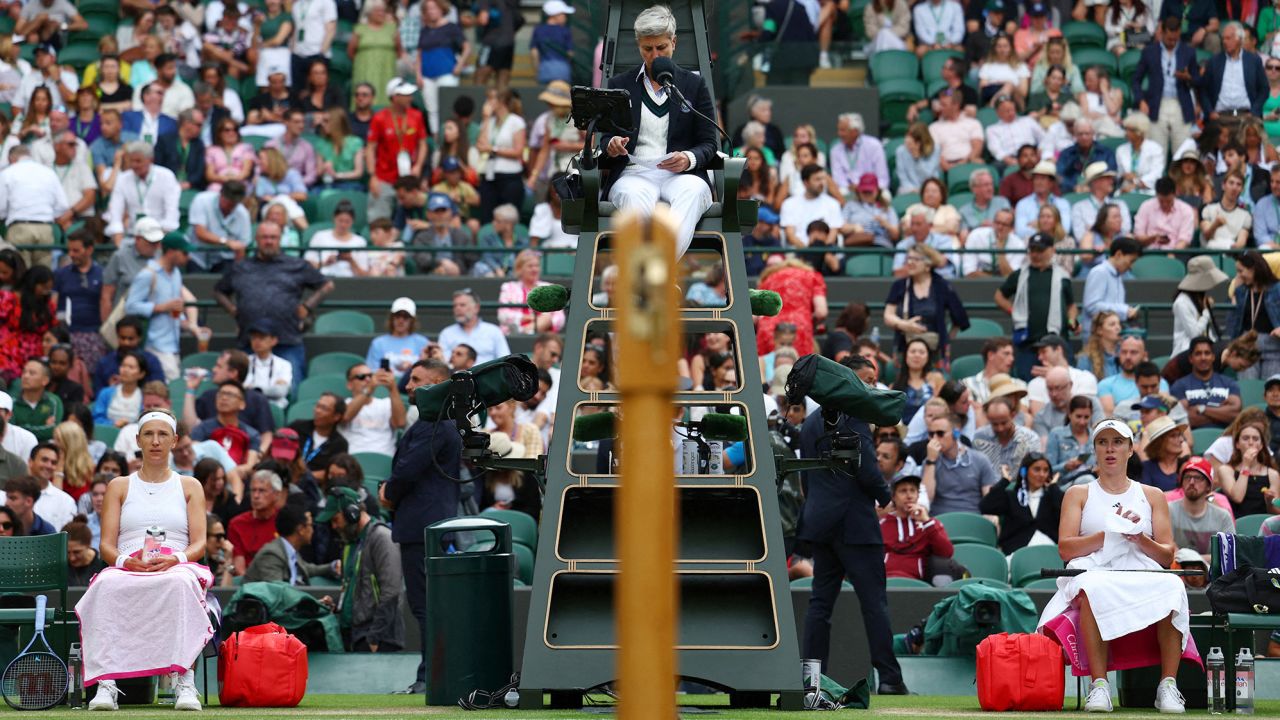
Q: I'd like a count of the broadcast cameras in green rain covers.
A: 4